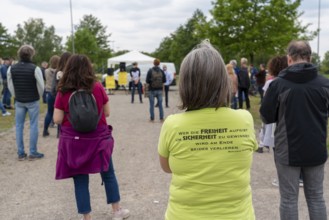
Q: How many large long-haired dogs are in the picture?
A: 0